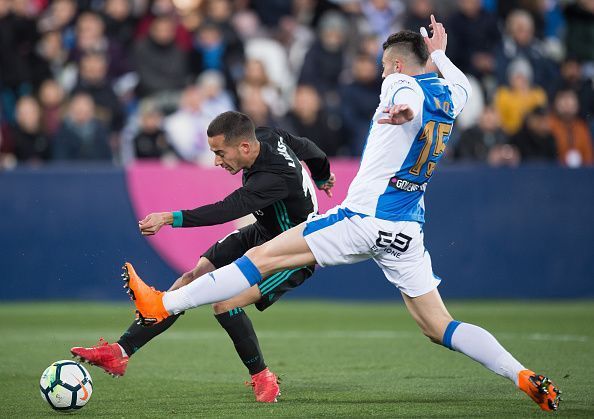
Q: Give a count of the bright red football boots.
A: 2